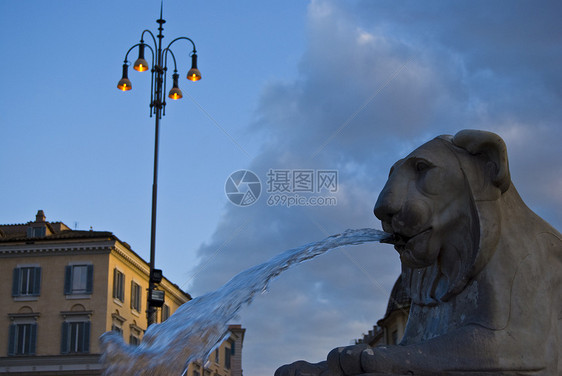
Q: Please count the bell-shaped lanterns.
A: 4